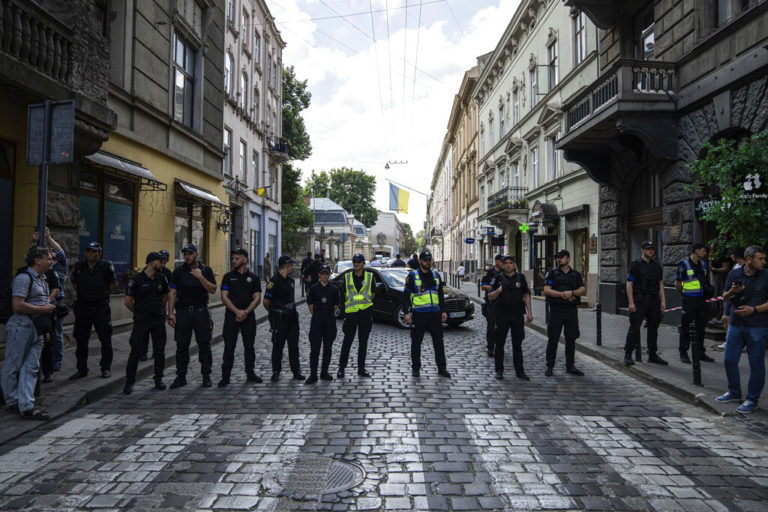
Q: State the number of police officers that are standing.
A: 14